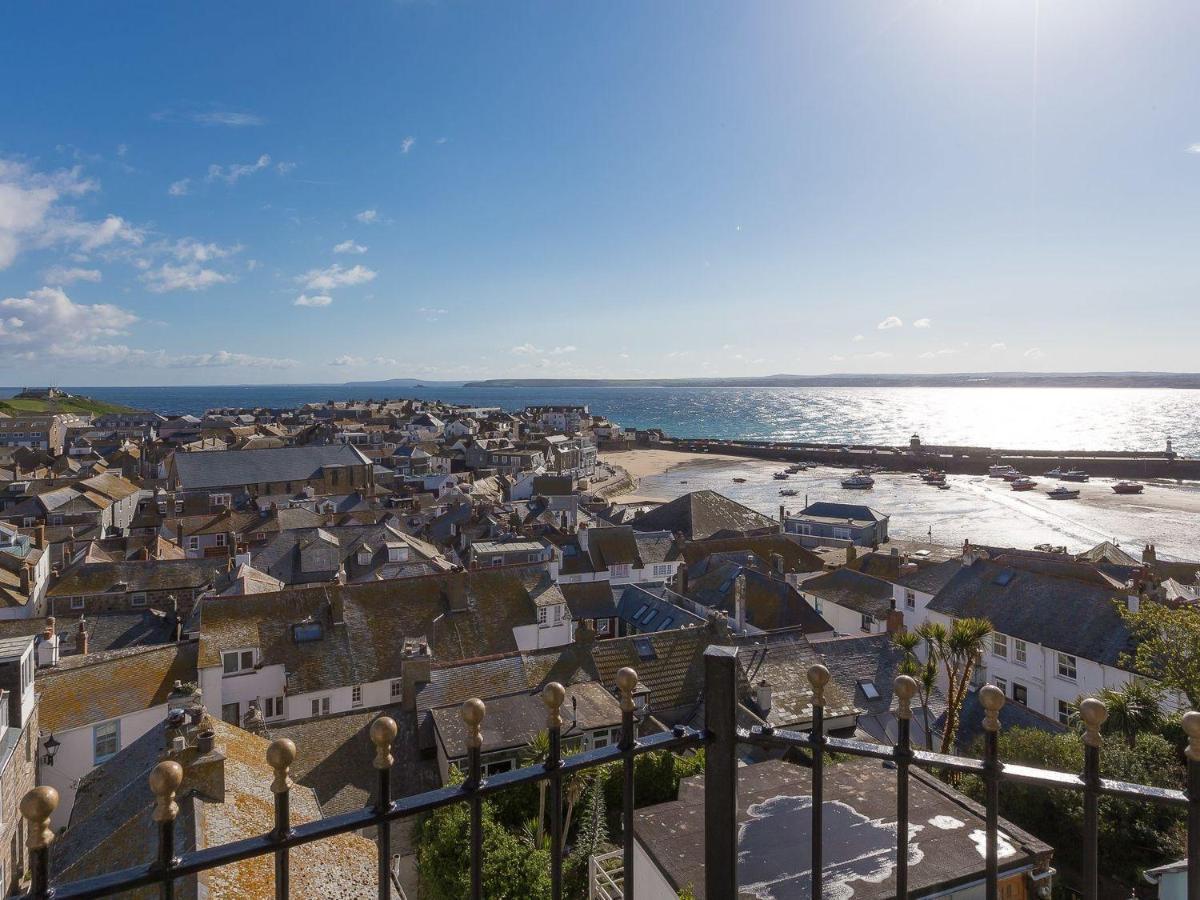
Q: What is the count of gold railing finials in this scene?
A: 12